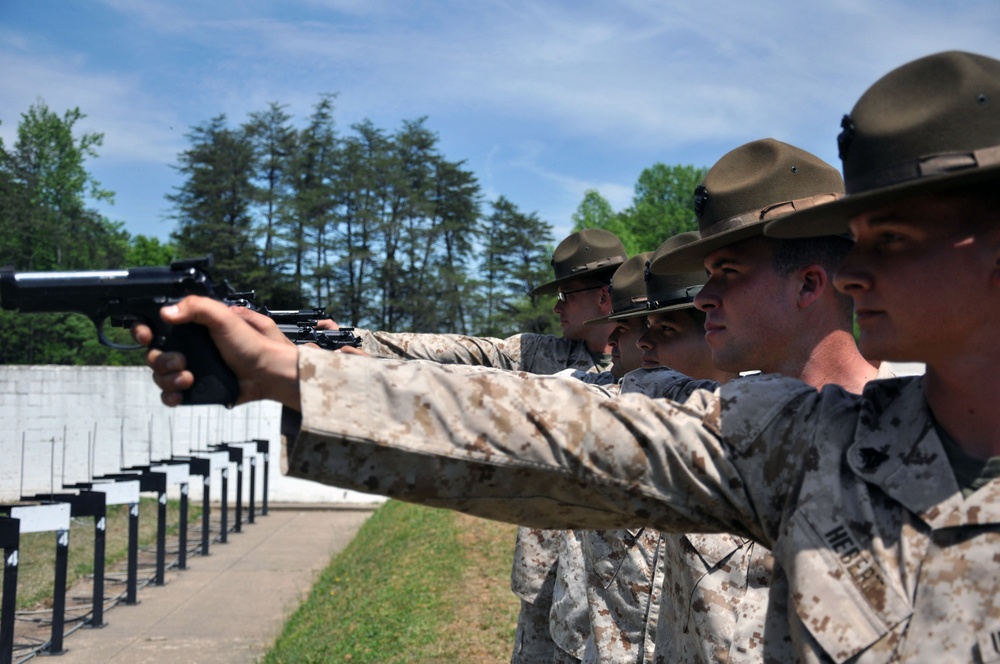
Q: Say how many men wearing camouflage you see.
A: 5